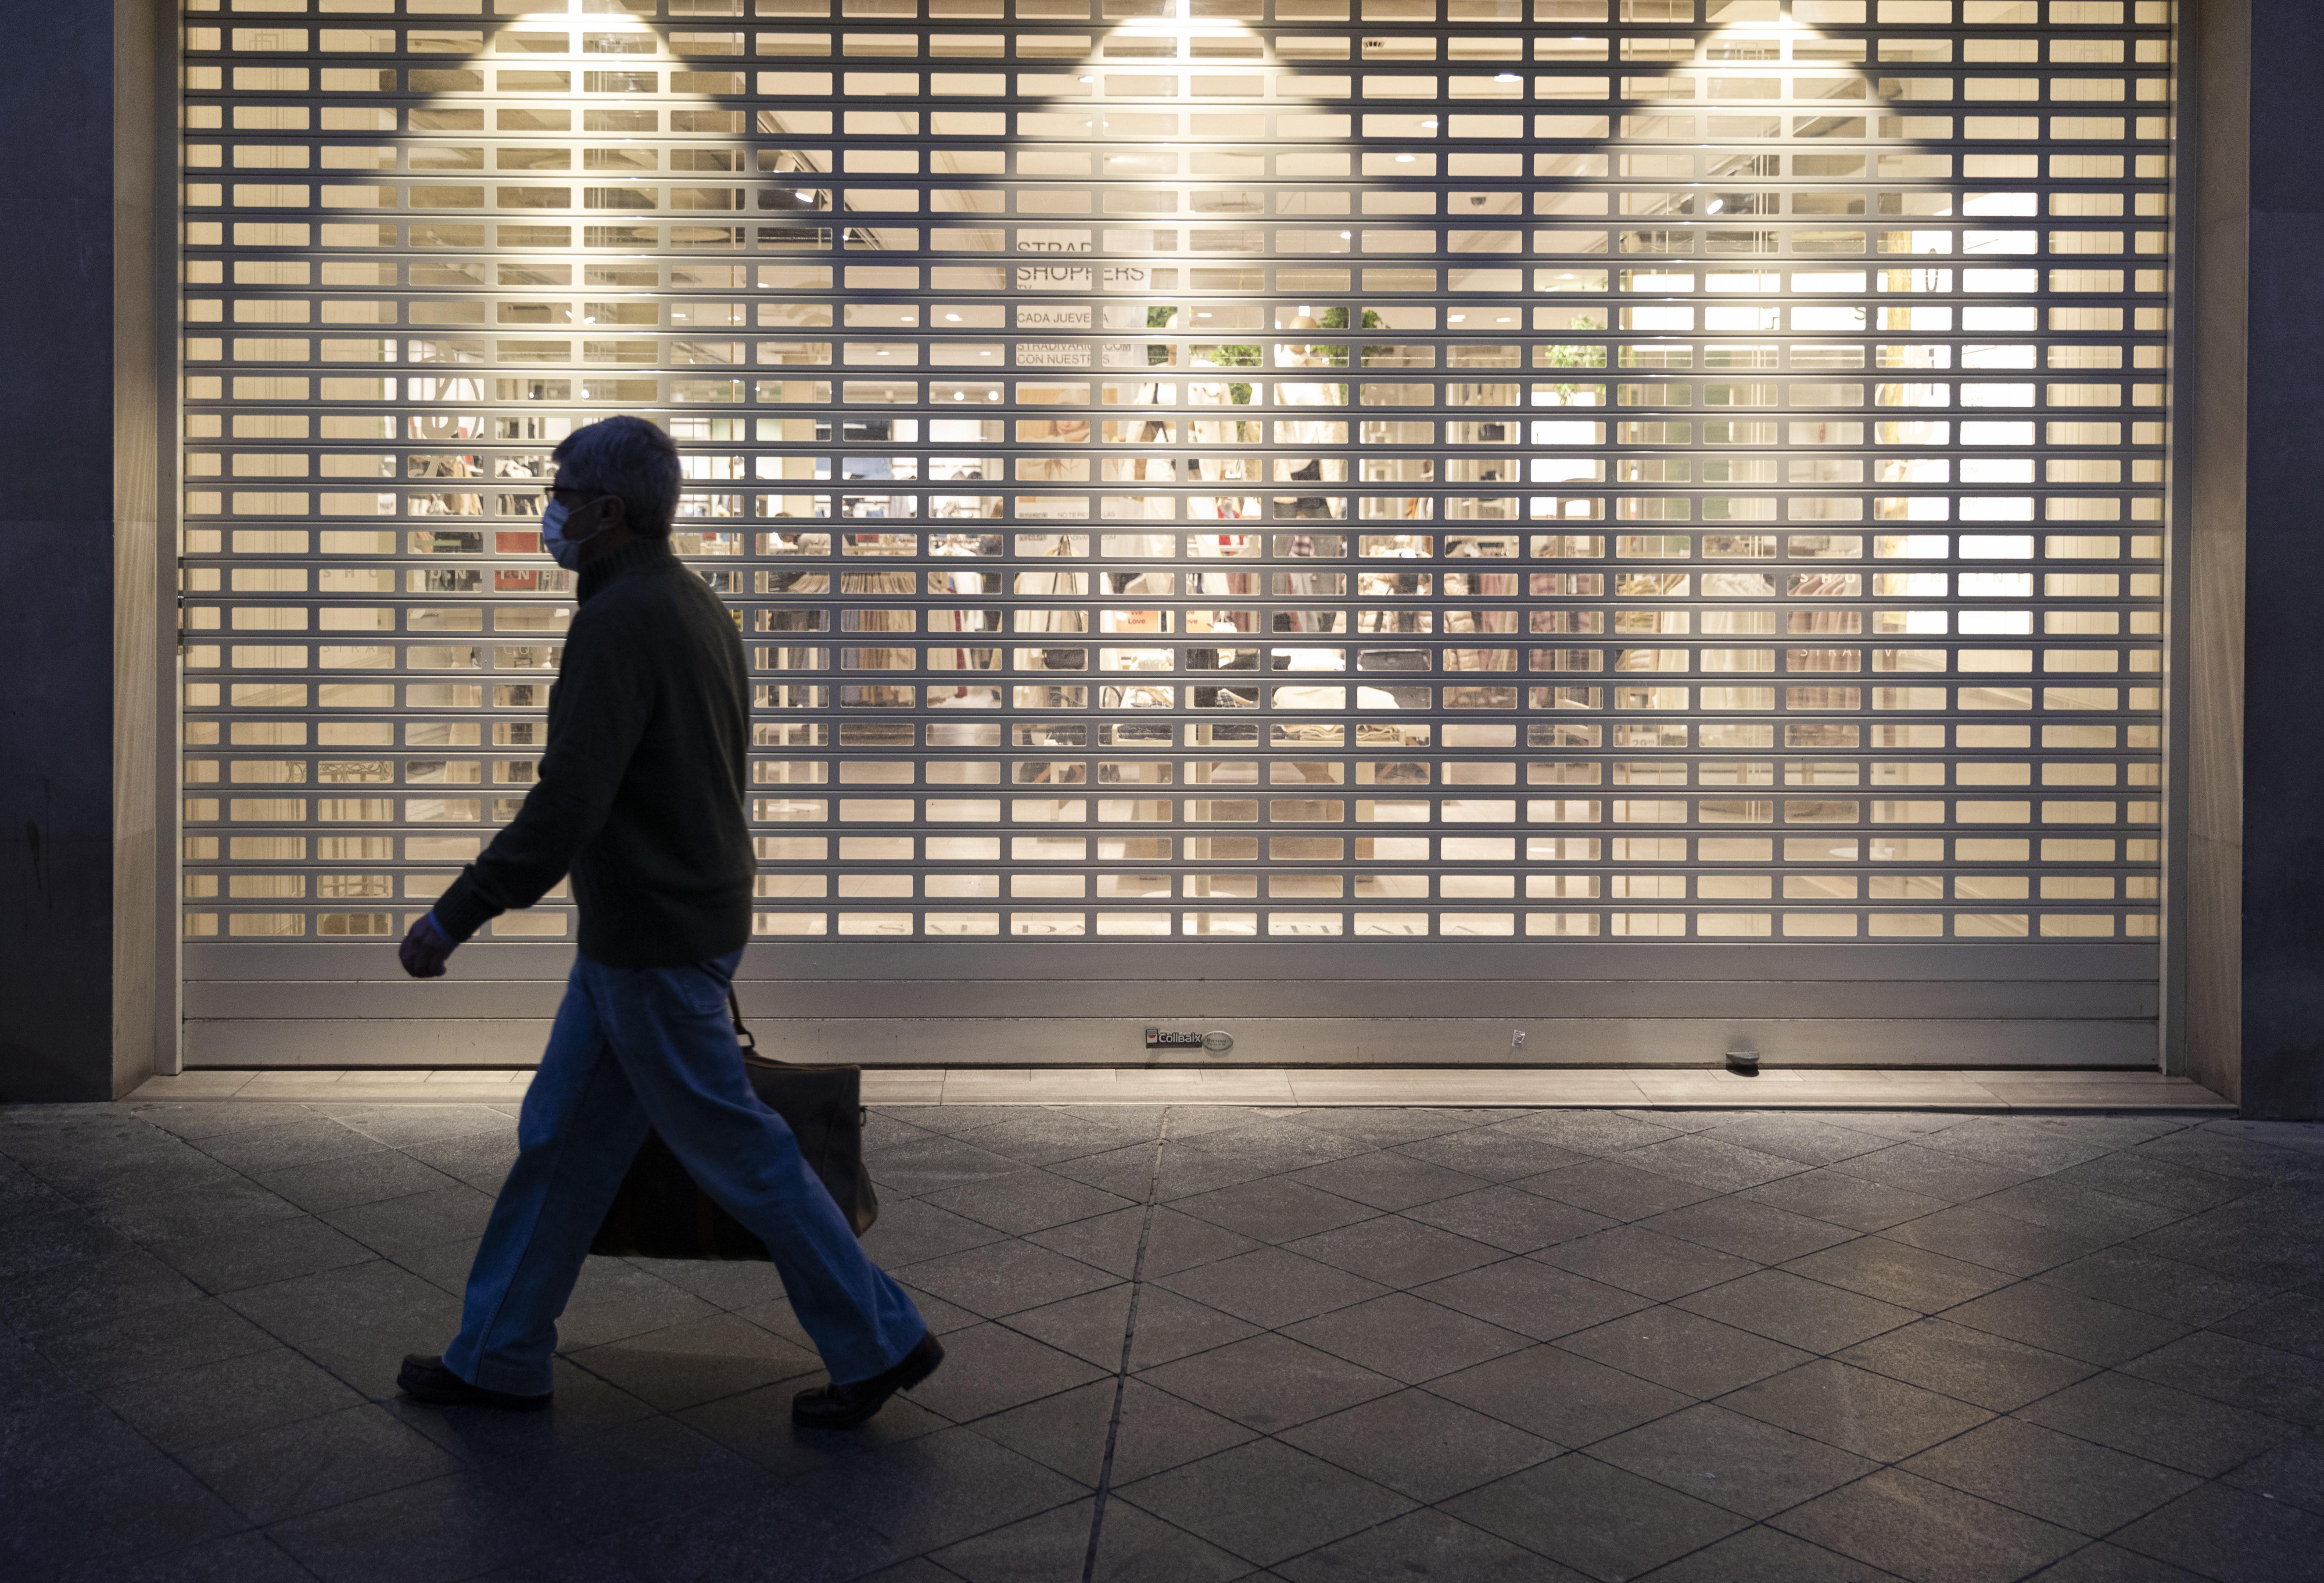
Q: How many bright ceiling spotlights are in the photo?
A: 3